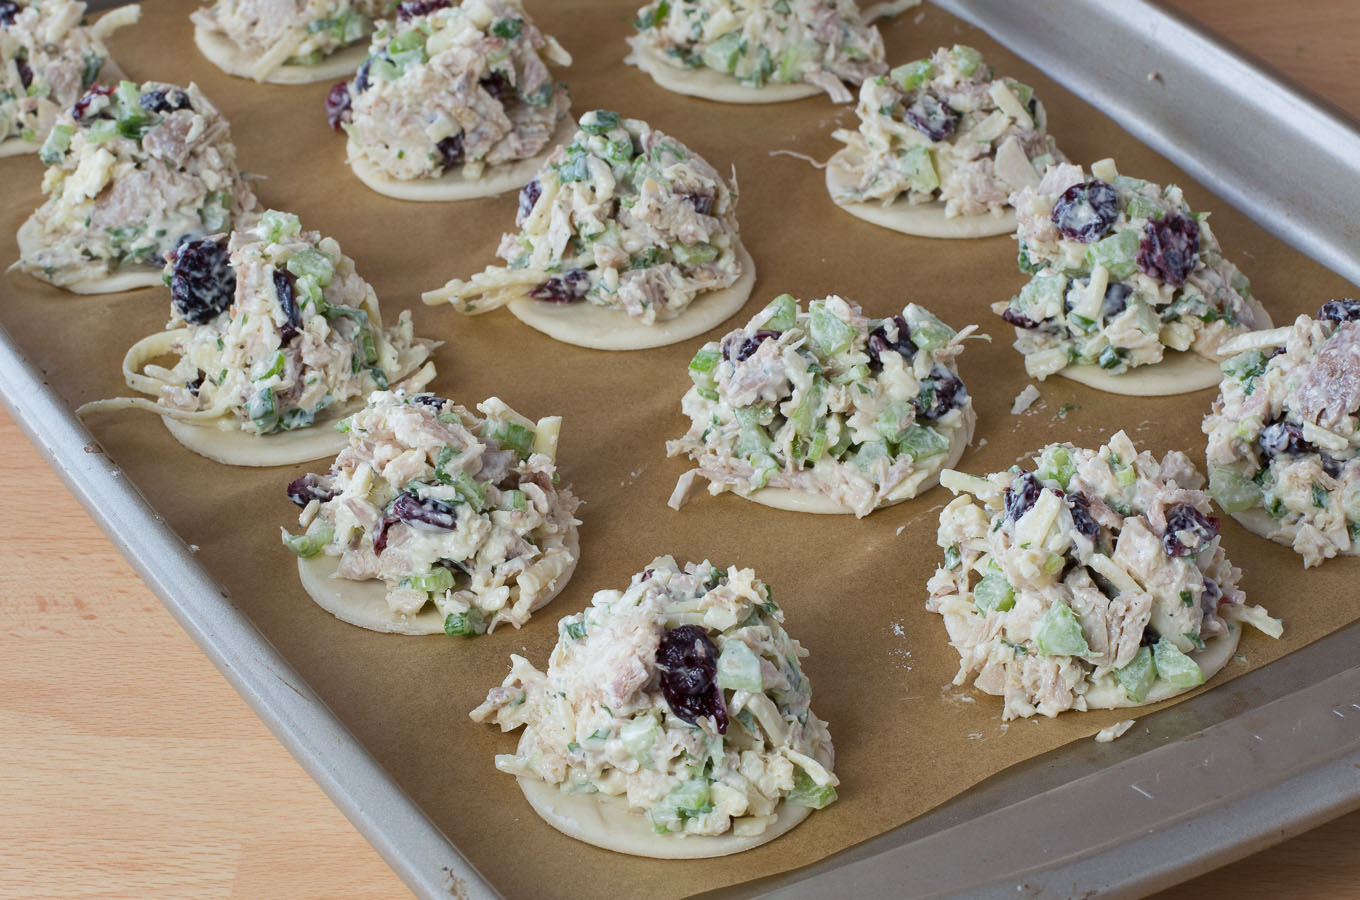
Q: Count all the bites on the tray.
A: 14